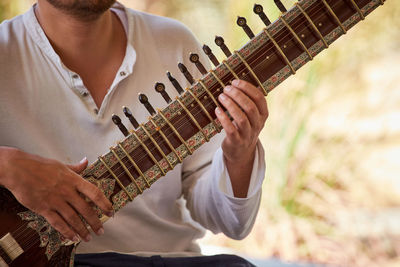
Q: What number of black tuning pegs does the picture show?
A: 12